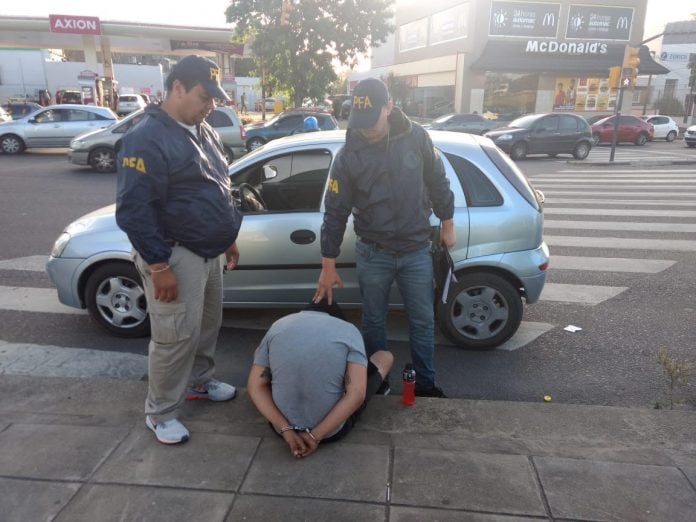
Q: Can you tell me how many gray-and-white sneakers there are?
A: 2